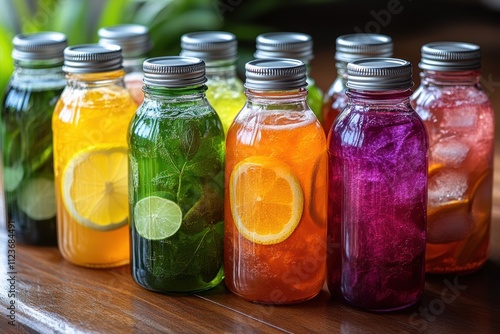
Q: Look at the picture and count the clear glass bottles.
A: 10